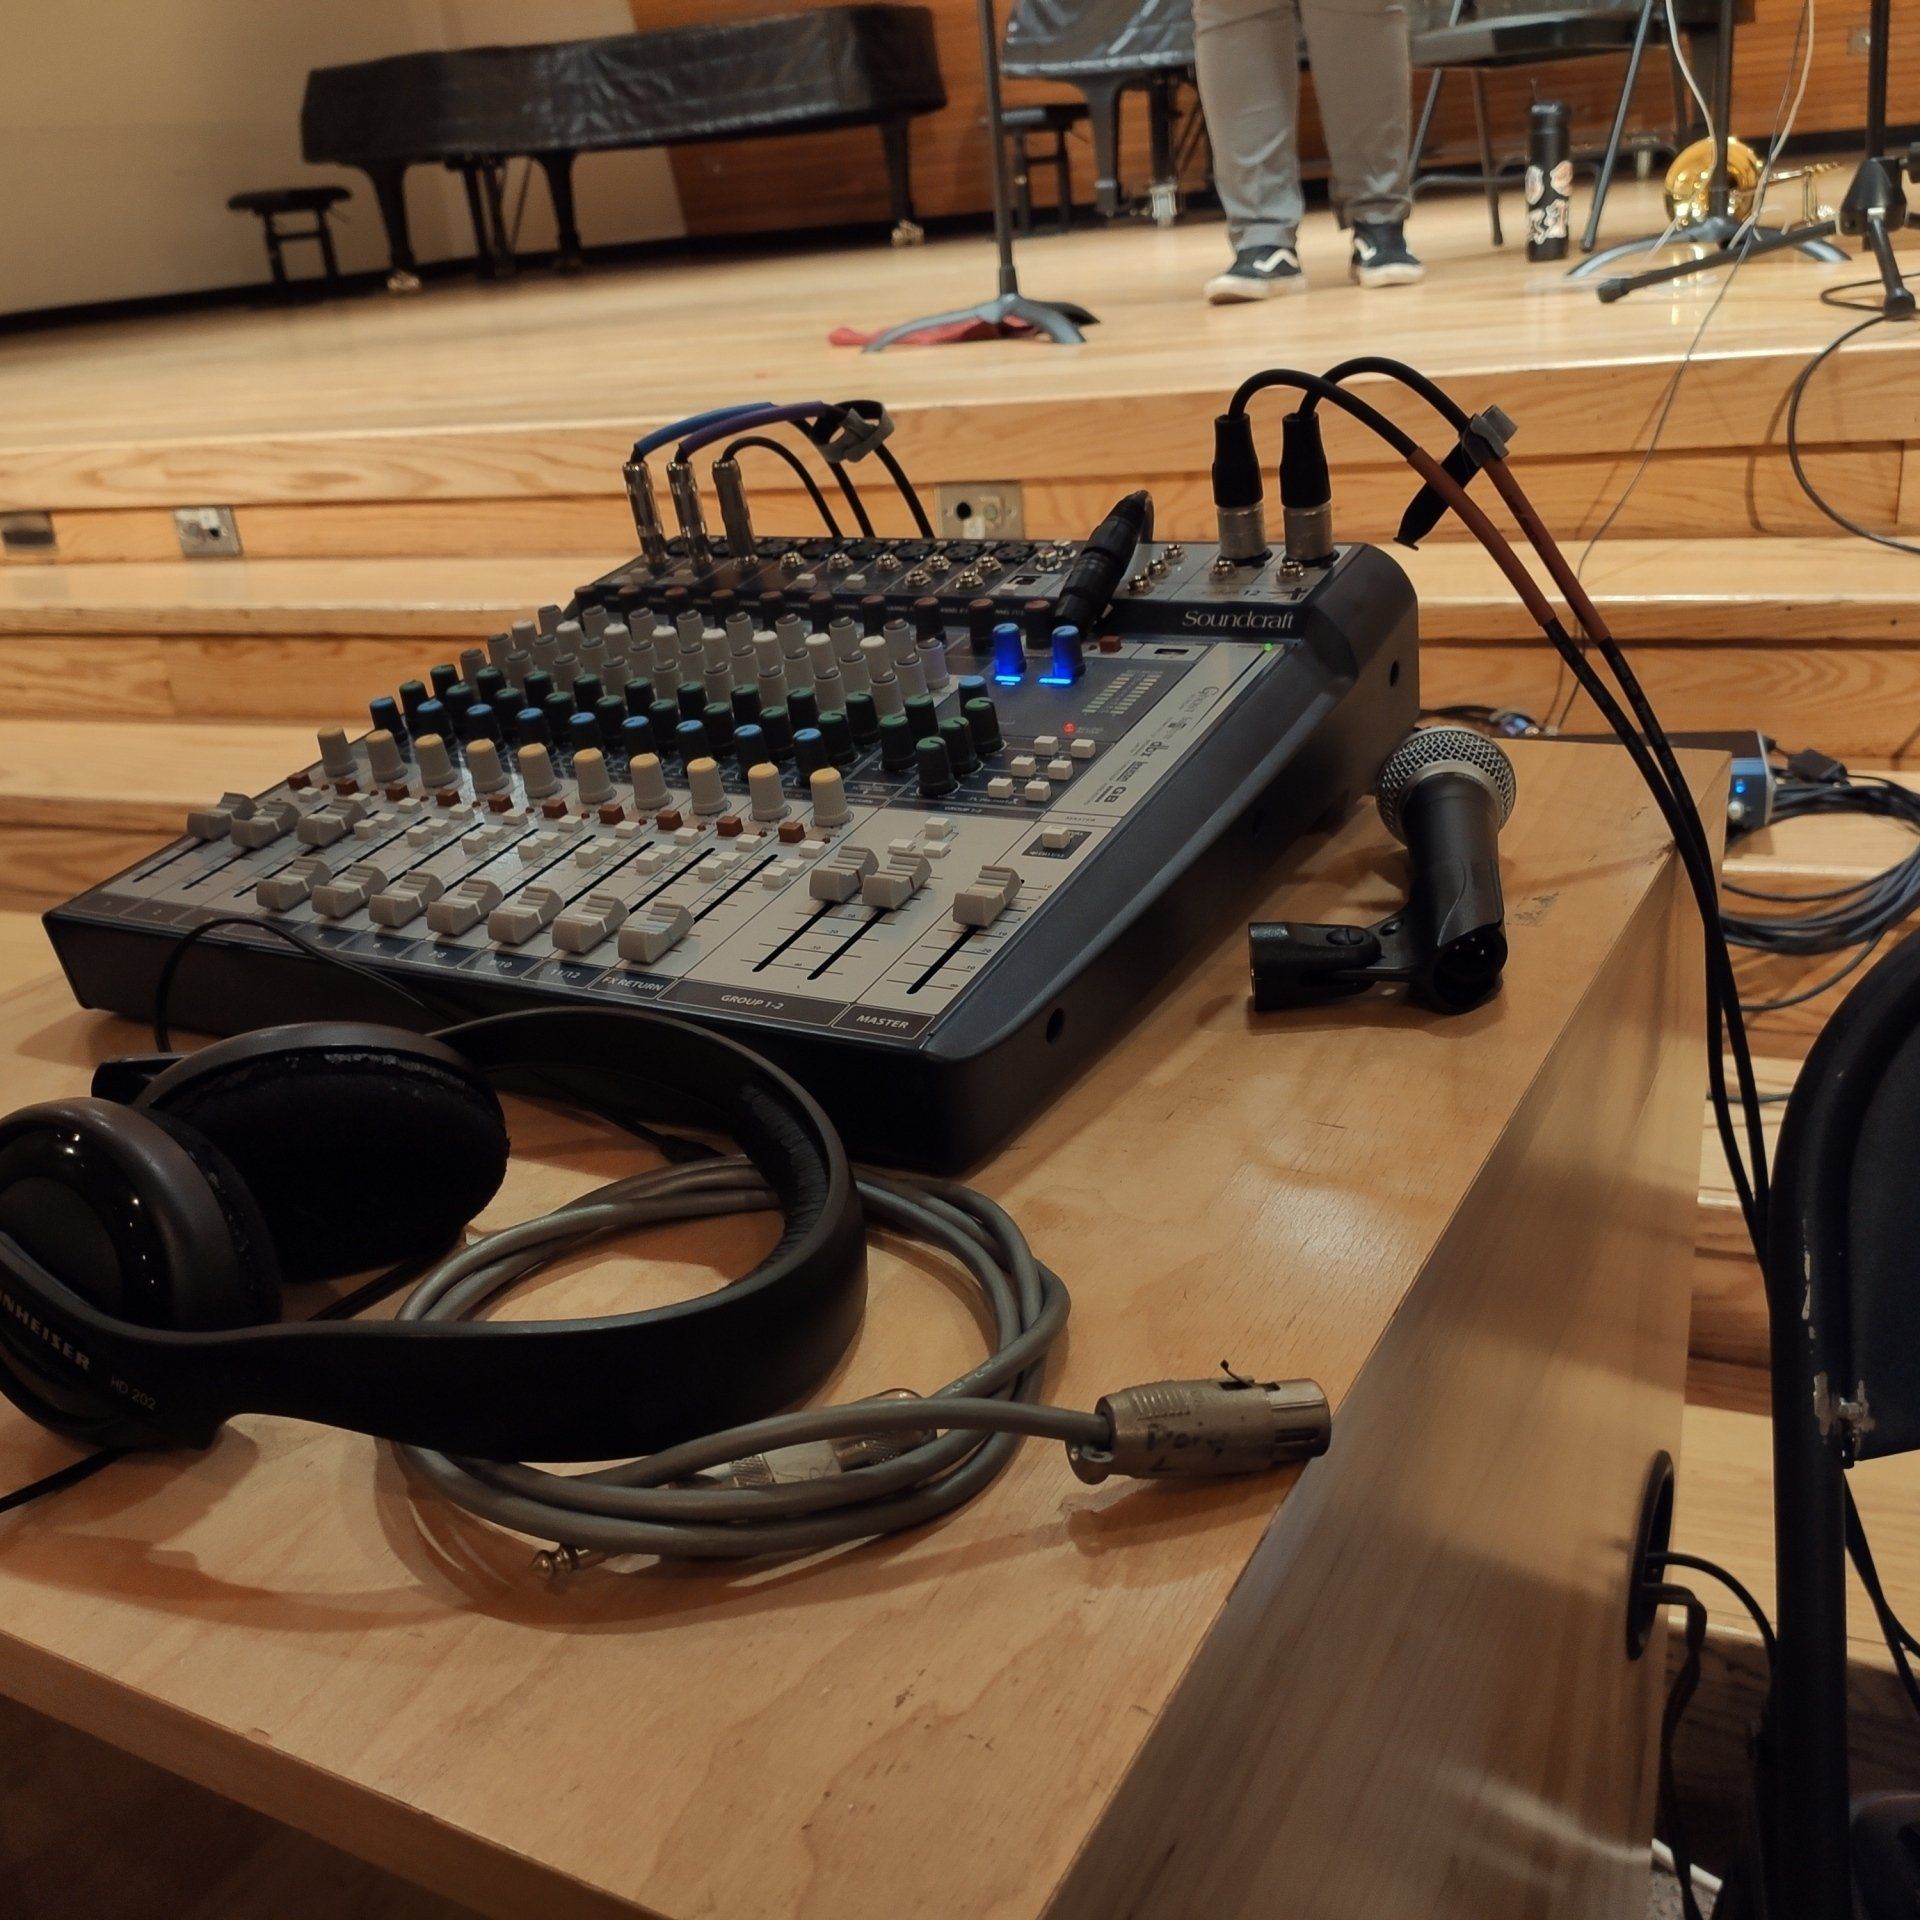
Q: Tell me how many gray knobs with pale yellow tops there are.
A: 10